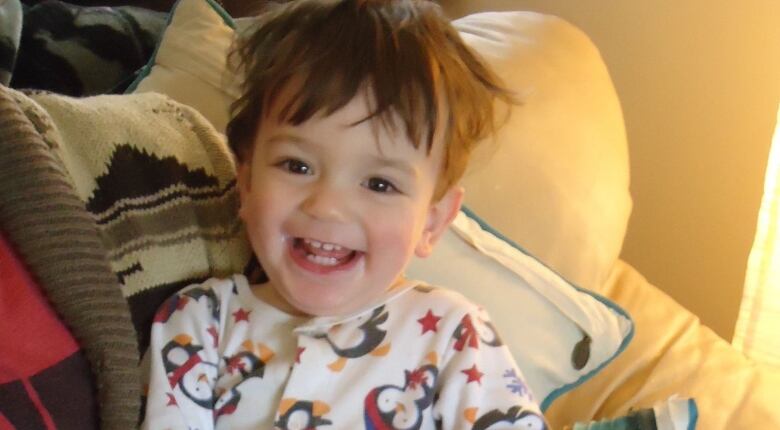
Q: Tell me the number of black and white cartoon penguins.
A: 8